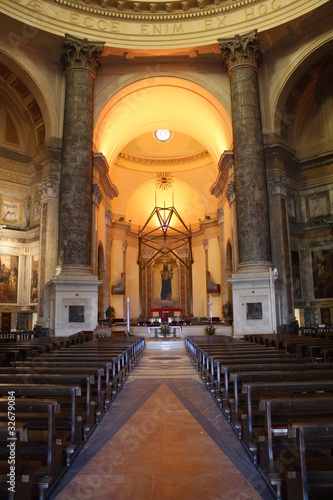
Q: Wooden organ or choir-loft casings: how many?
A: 2